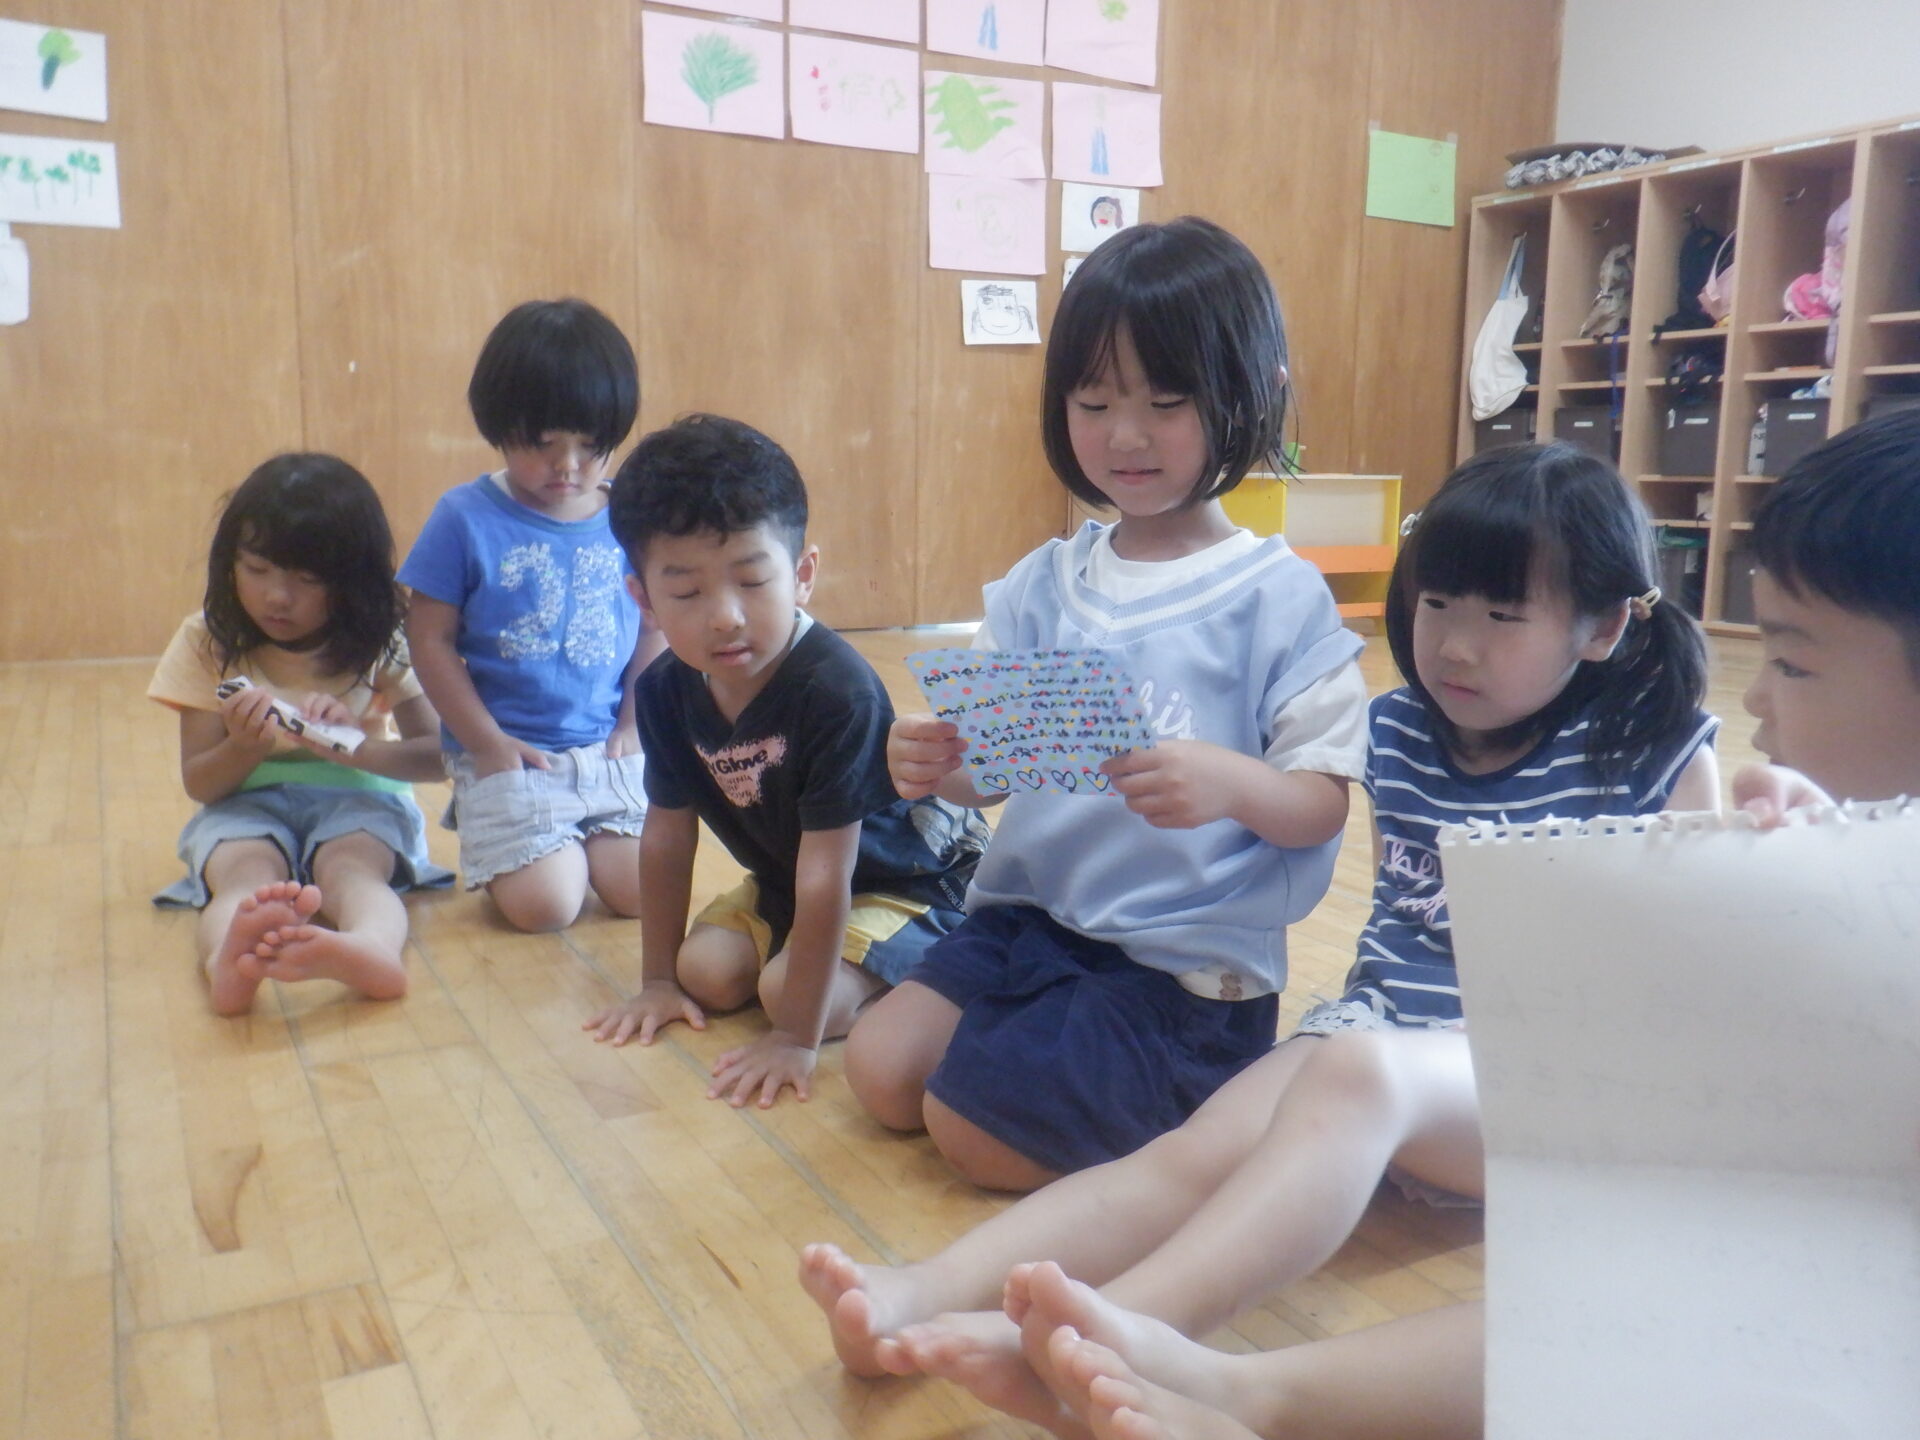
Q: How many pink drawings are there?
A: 9